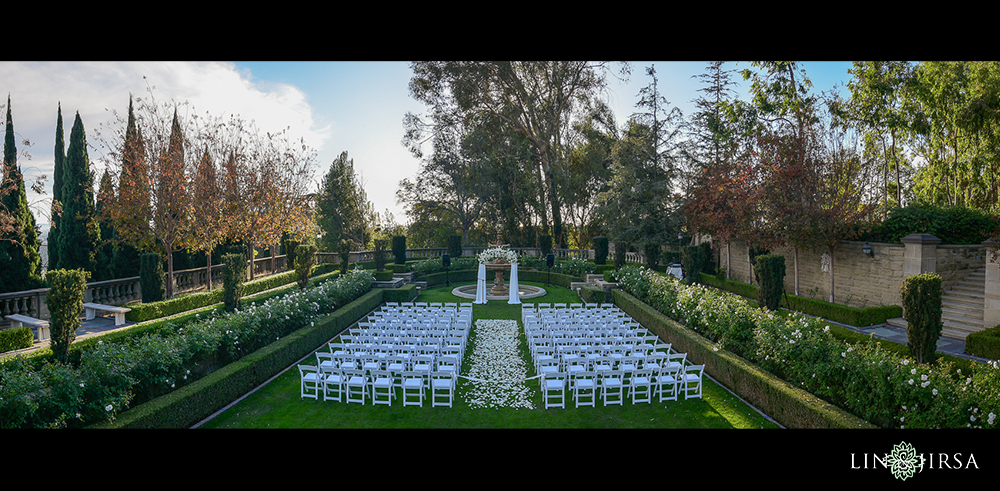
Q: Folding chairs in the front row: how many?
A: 12